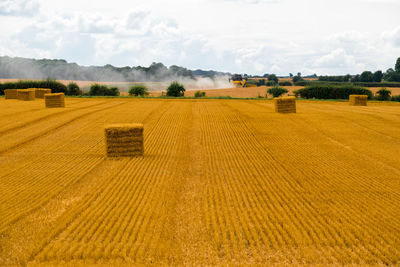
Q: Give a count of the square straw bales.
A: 7